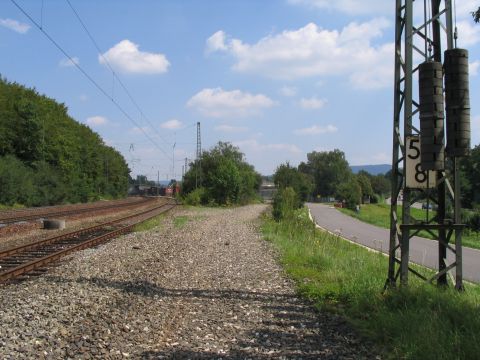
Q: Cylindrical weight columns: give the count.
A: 2